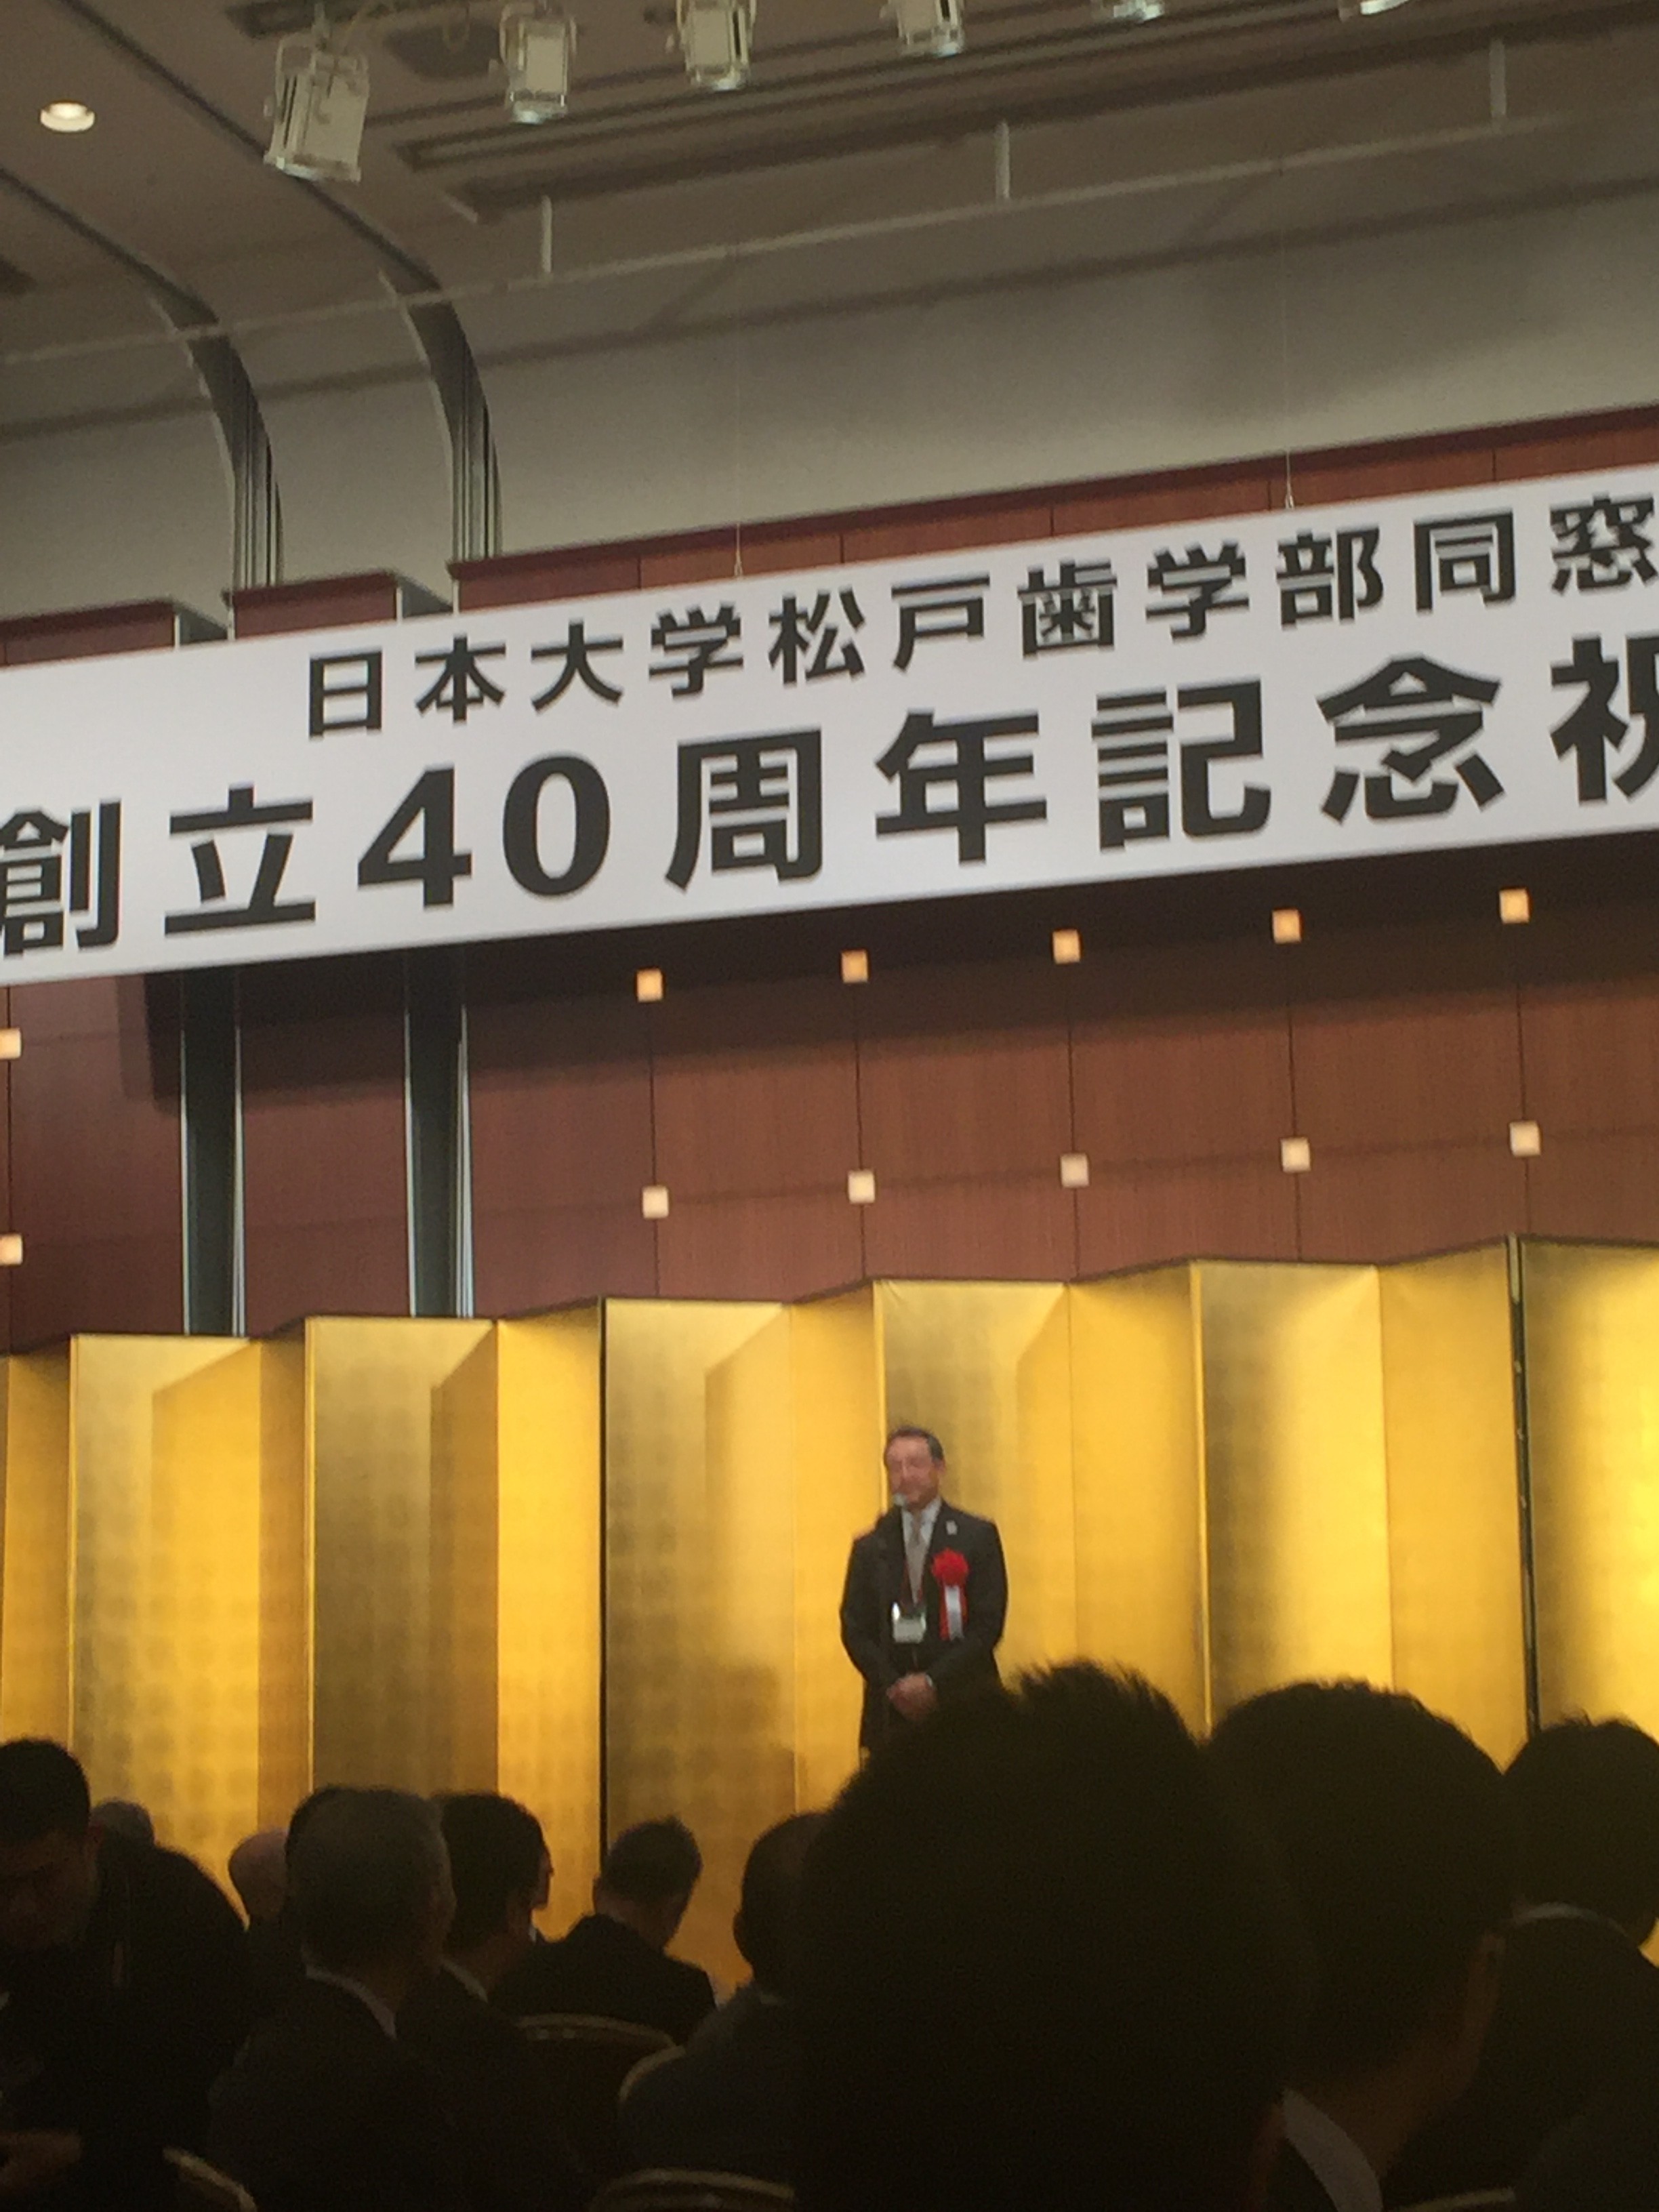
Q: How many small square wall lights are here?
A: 12